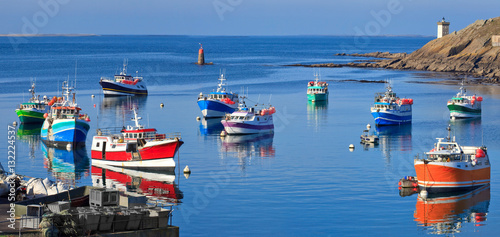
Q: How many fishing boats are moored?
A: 10